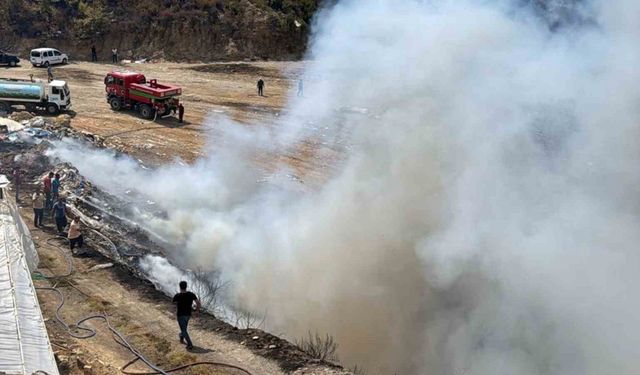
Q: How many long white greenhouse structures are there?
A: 1